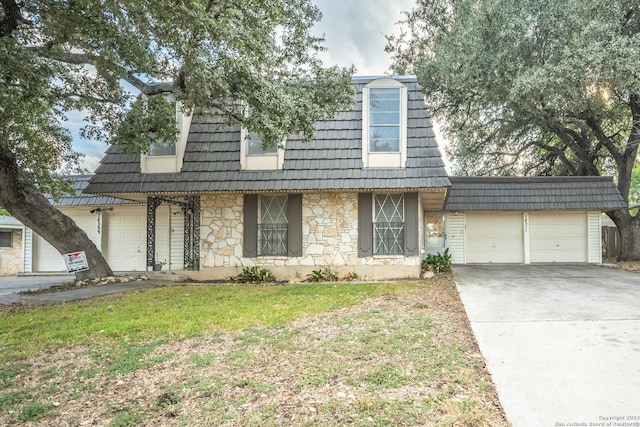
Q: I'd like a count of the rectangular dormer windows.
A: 3